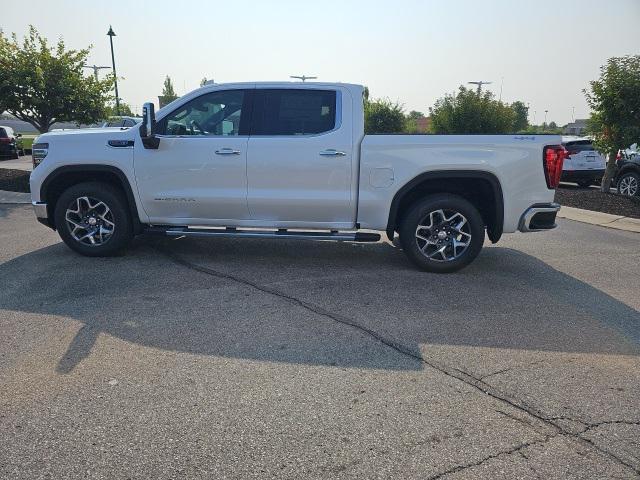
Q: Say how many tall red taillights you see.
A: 1